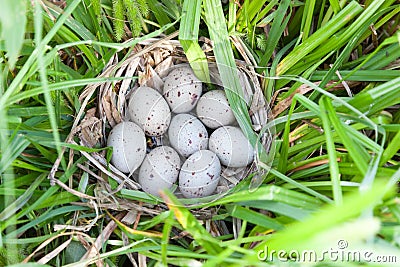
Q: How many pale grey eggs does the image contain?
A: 8